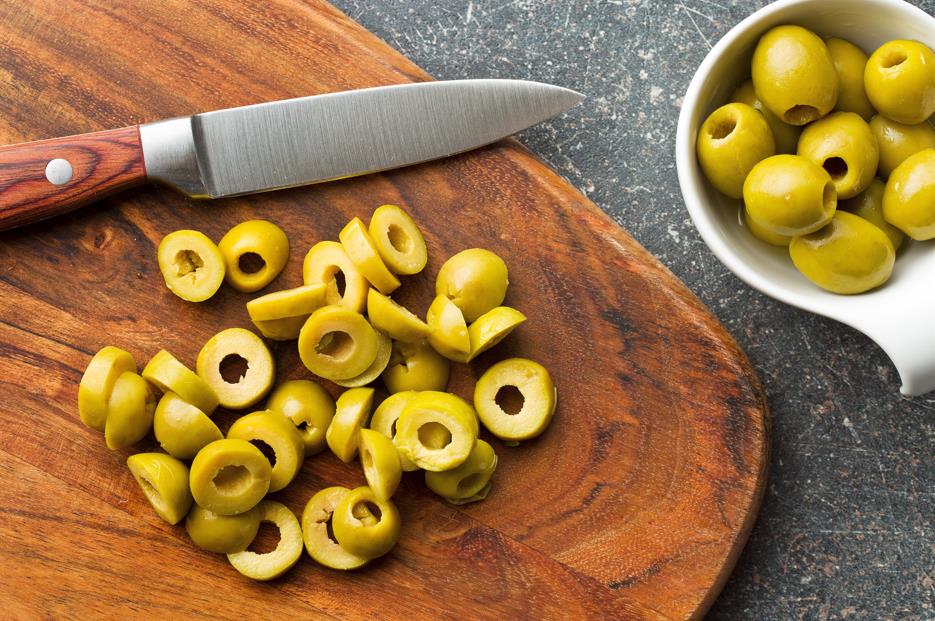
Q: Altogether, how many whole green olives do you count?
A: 12